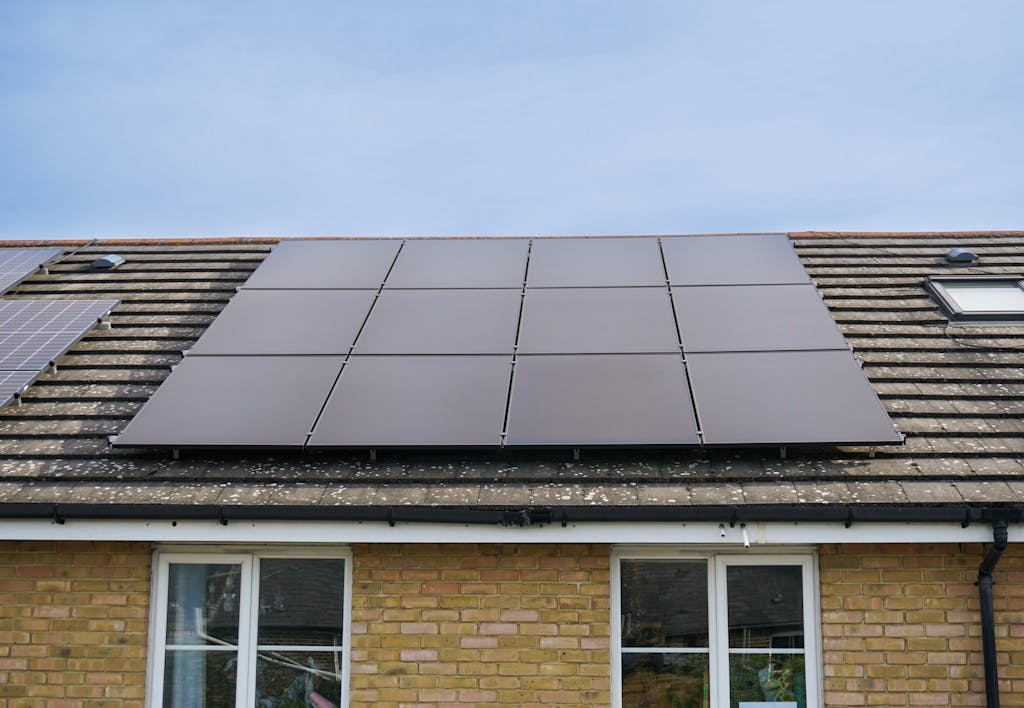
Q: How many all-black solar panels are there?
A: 12